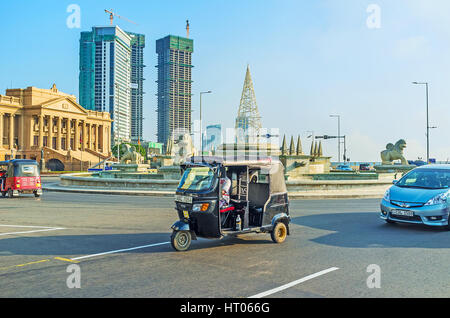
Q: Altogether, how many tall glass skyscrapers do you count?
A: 3